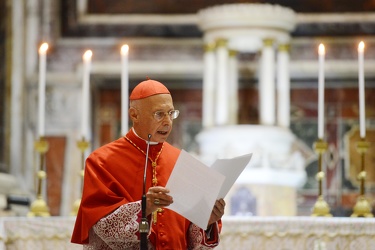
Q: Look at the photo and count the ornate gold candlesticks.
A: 4